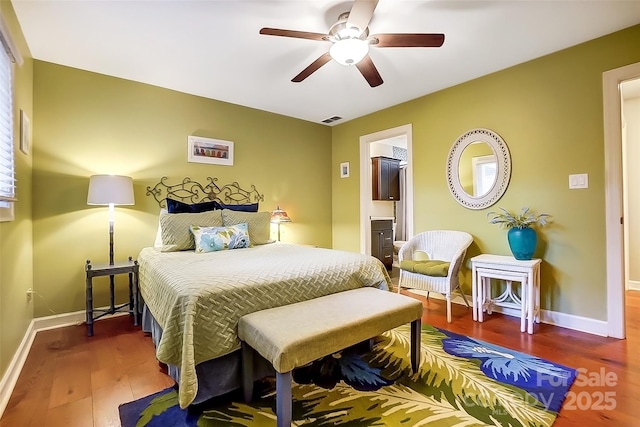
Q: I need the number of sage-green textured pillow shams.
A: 2